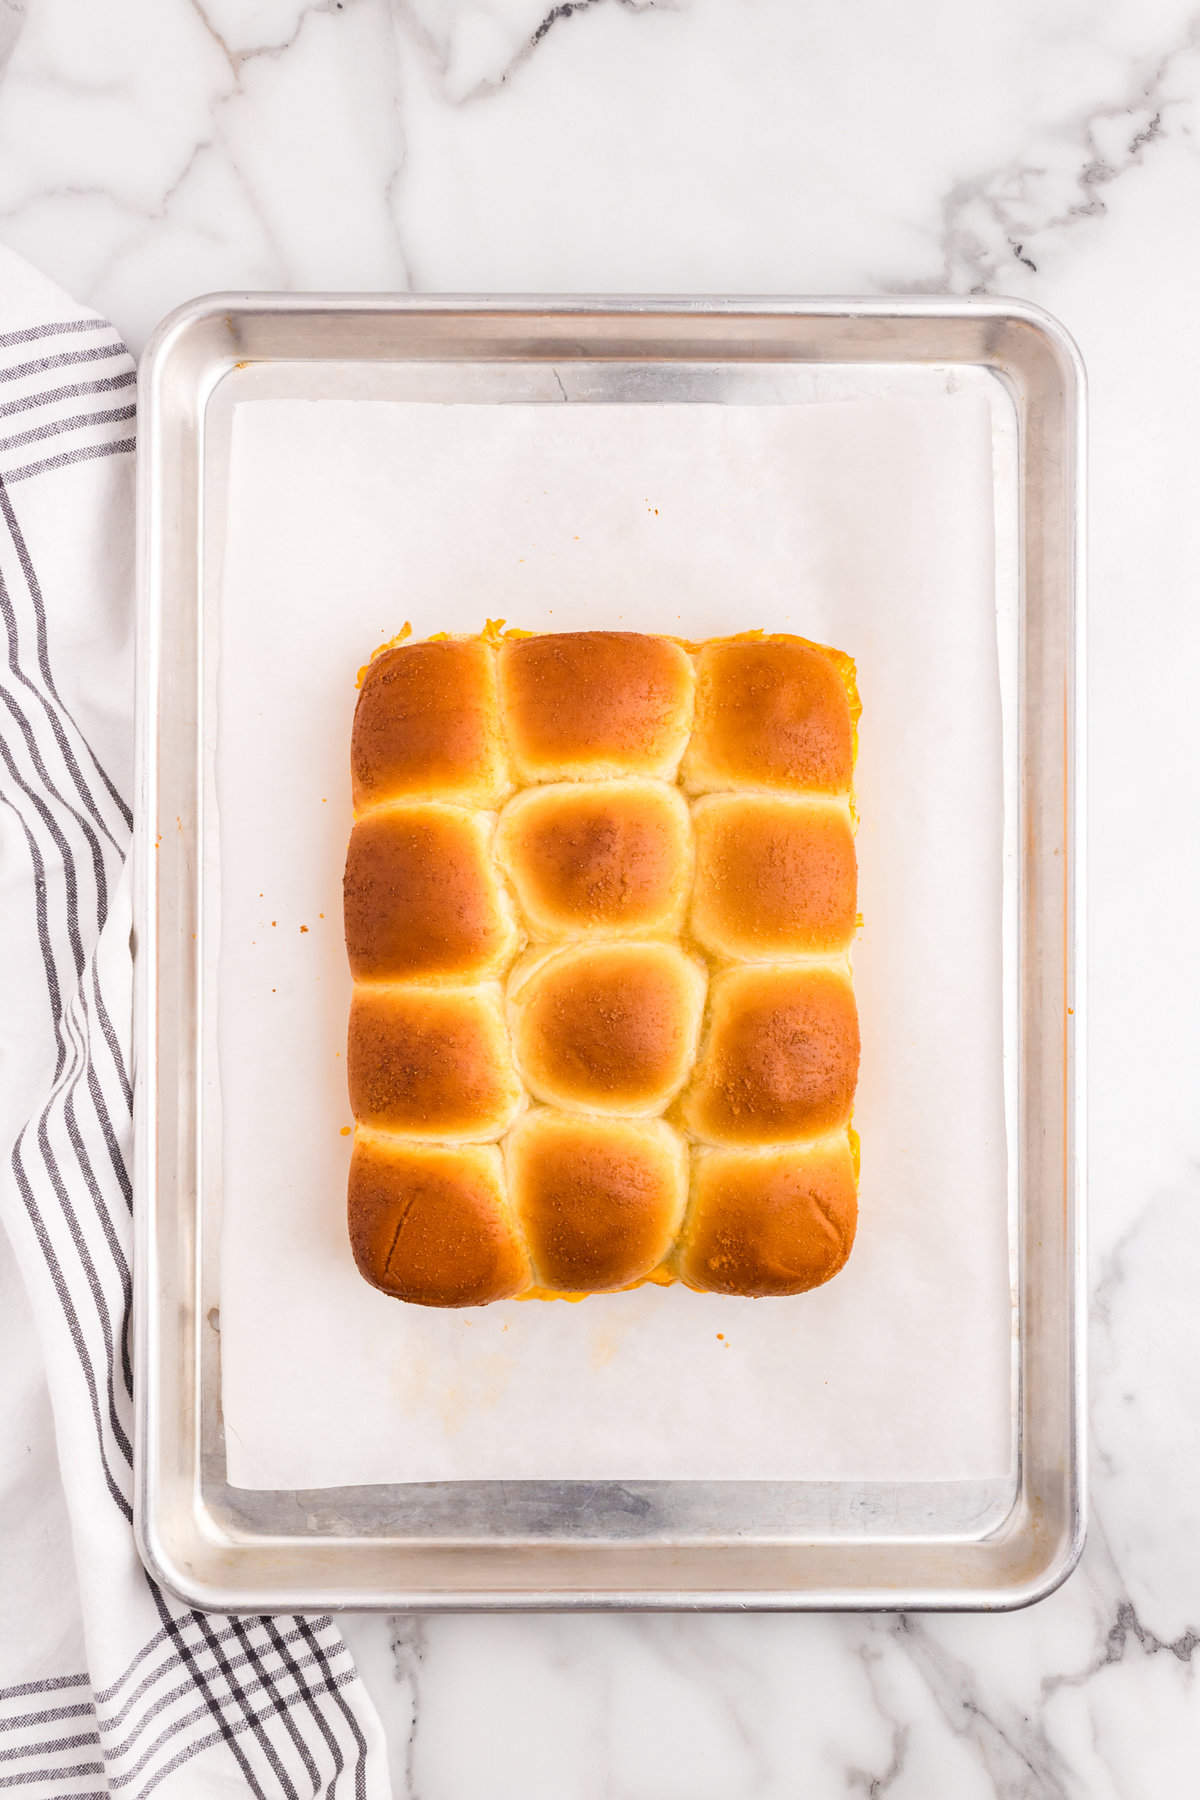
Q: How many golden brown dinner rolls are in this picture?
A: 12